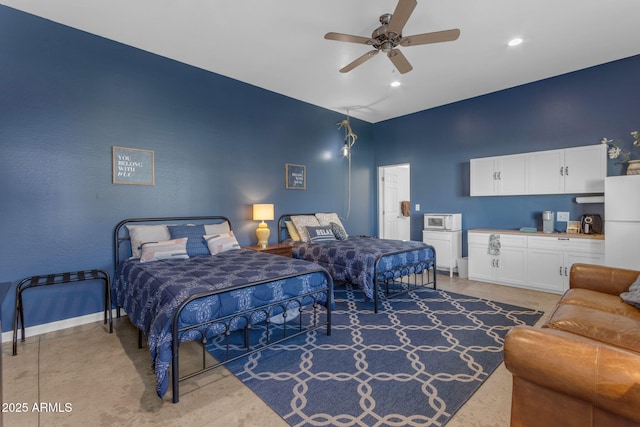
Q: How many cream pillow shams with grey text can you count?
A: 0